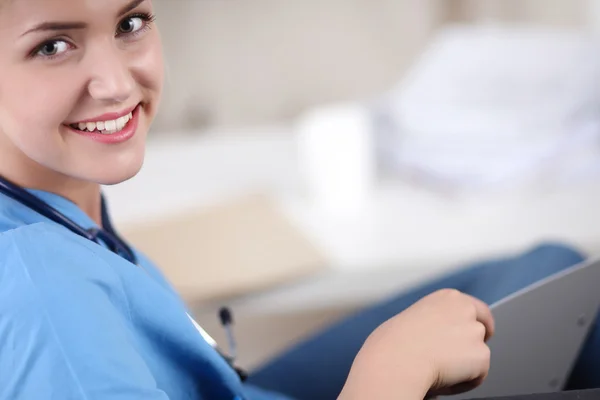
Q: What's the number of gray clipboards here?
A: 1